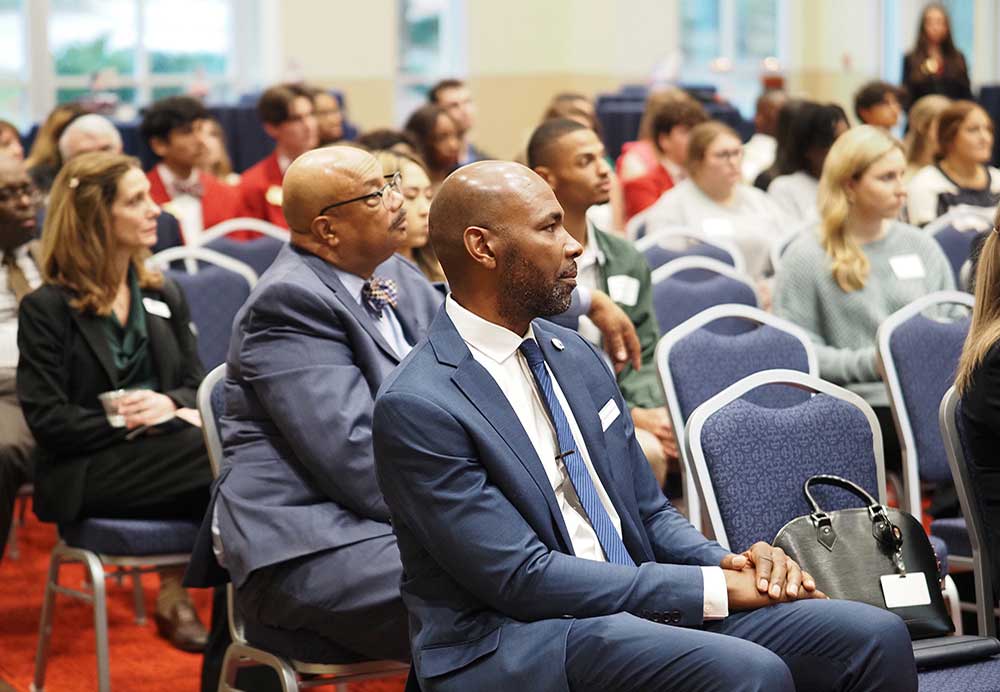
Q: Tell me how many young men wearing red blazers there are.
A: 3